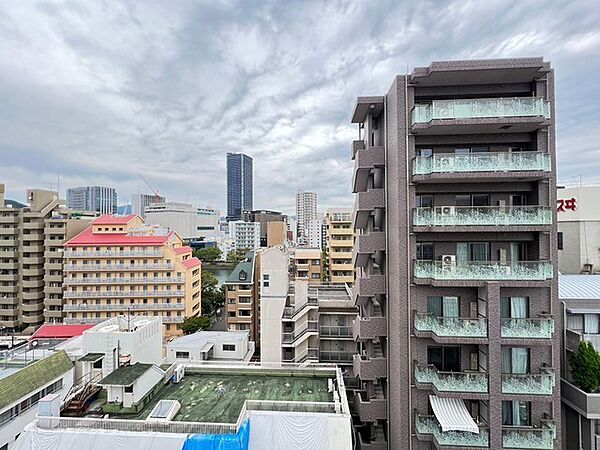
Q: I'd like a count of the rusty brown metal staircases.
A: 1